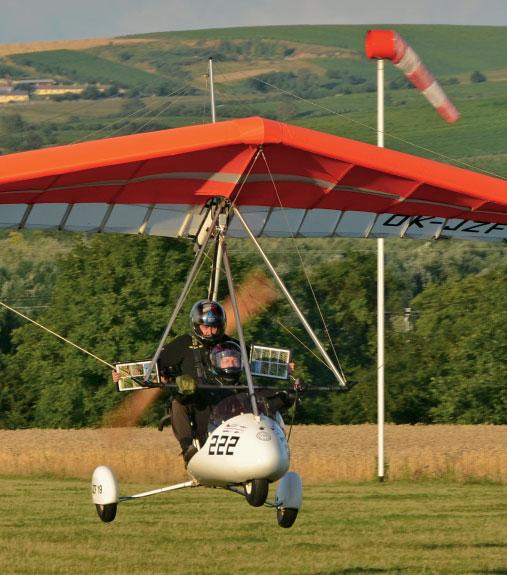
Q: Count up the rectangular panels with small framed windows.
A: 2